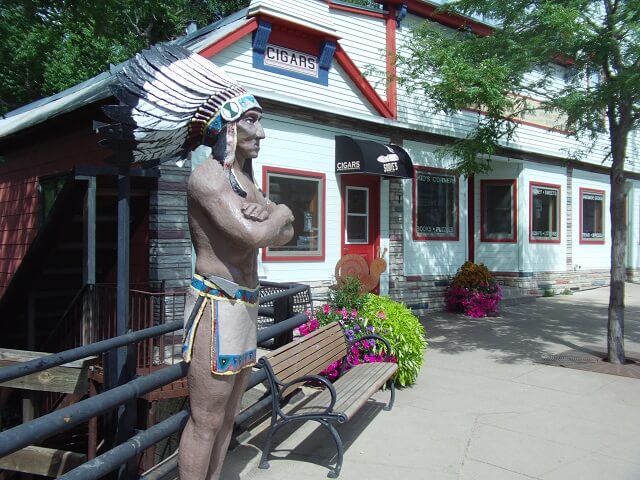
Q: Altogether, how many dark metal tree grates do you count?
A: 1